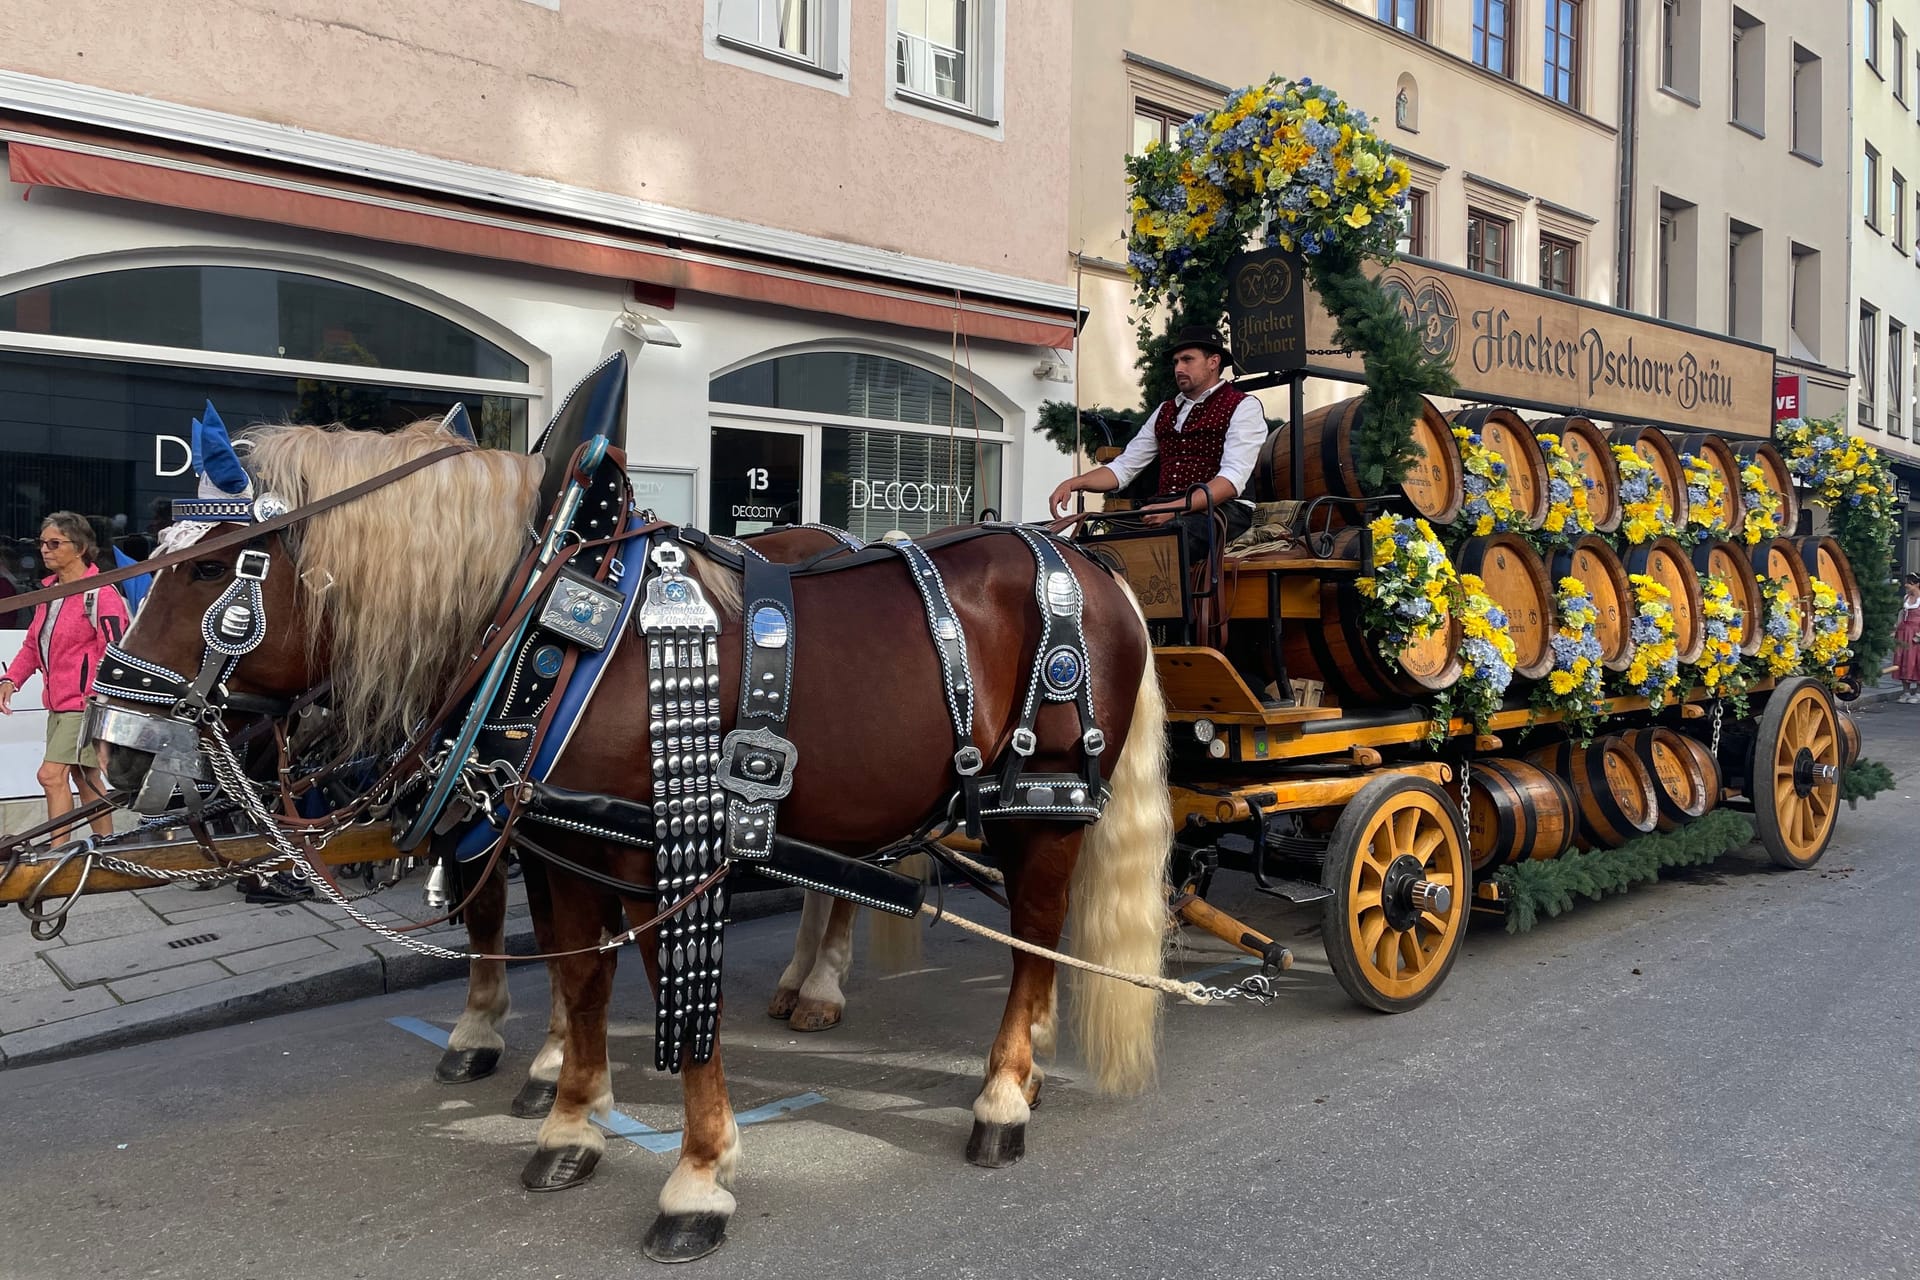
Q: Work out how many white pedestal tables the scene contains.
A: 0